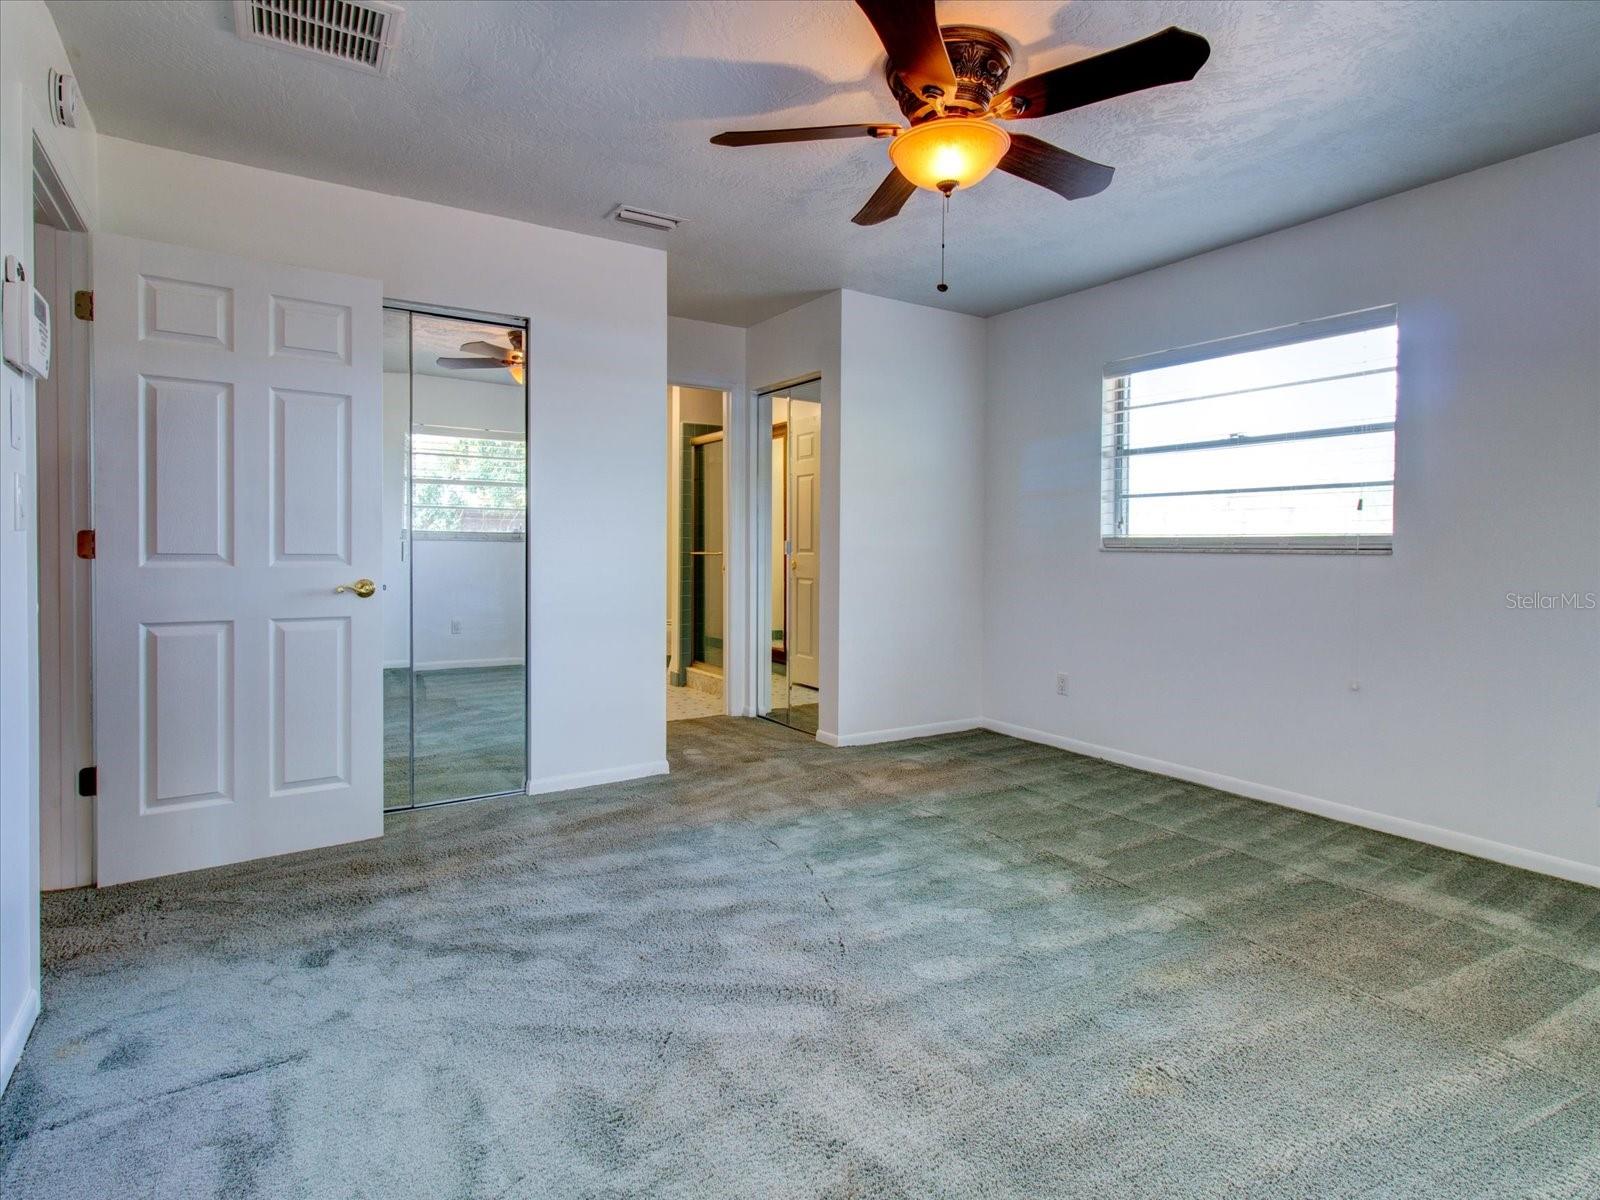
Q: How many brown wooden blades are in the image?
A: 5